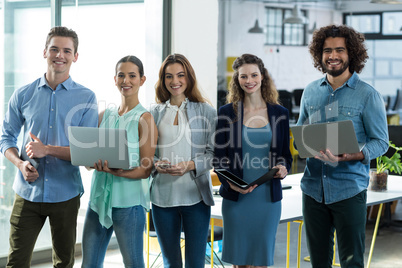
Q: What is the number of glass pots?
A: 1